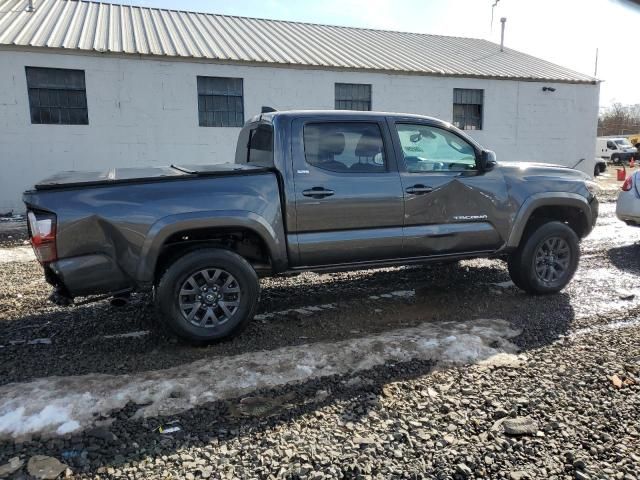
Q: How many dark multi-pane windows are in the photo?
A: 4